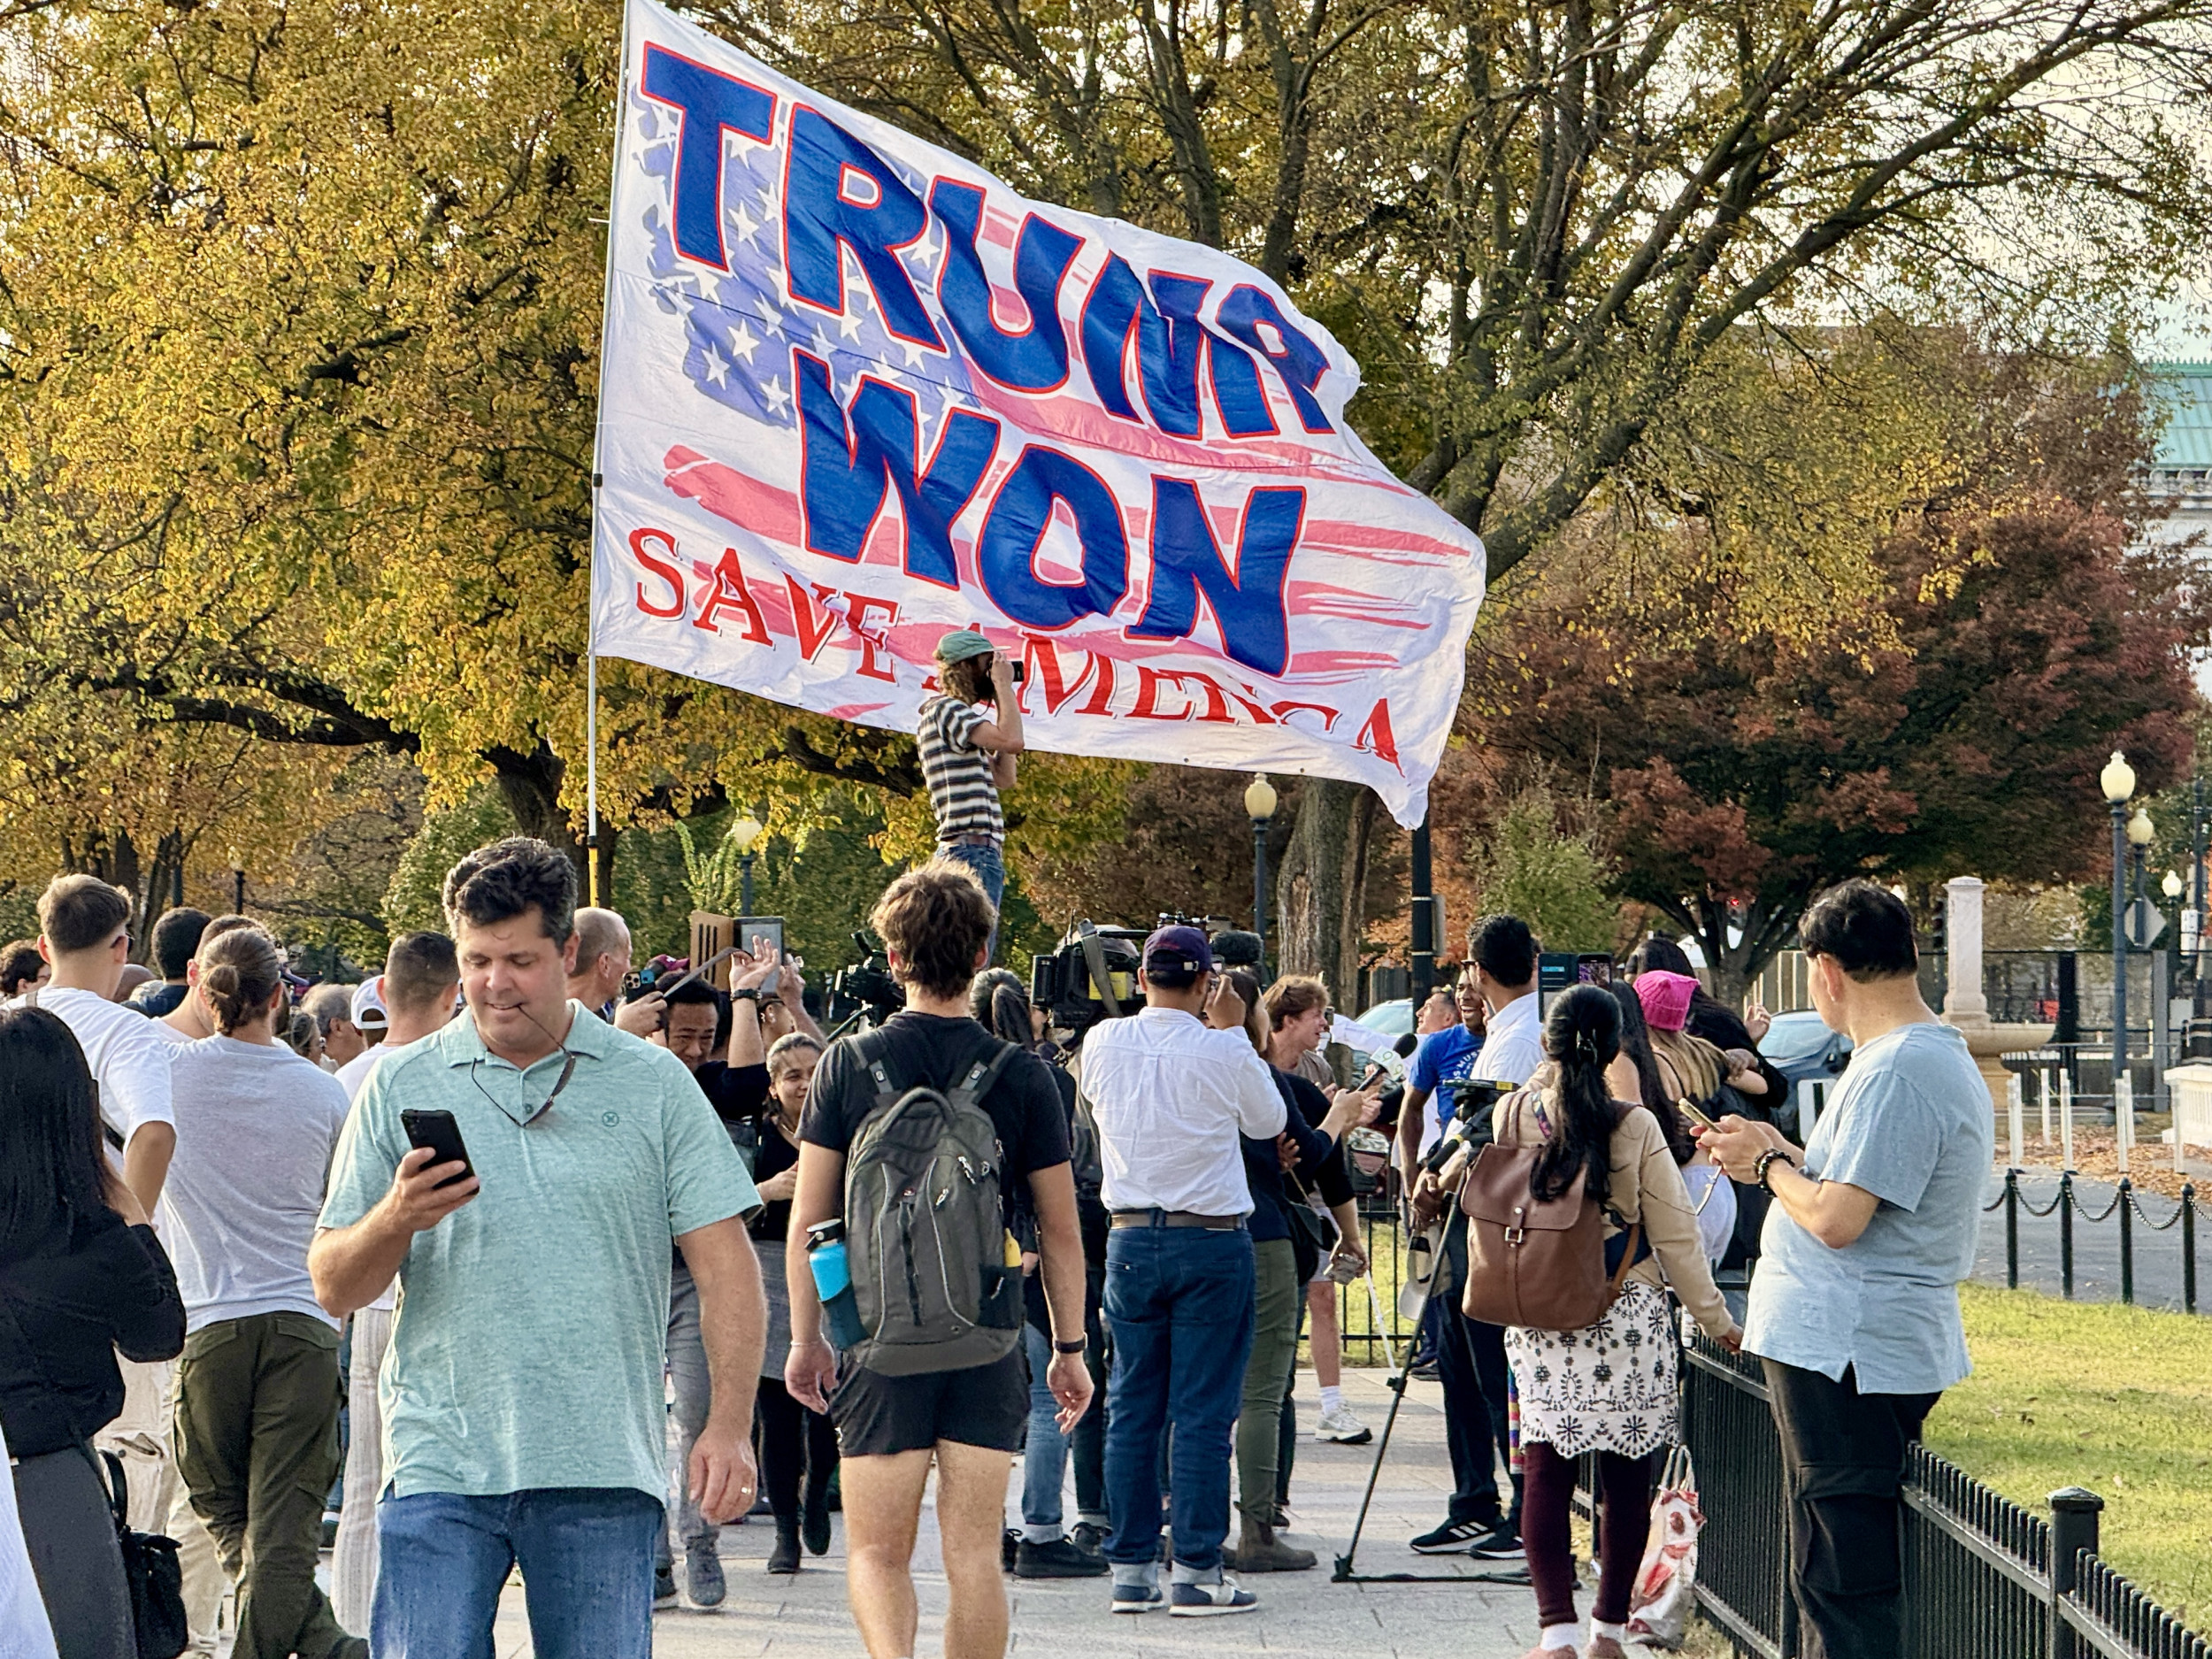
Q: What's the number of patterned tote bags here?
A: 1